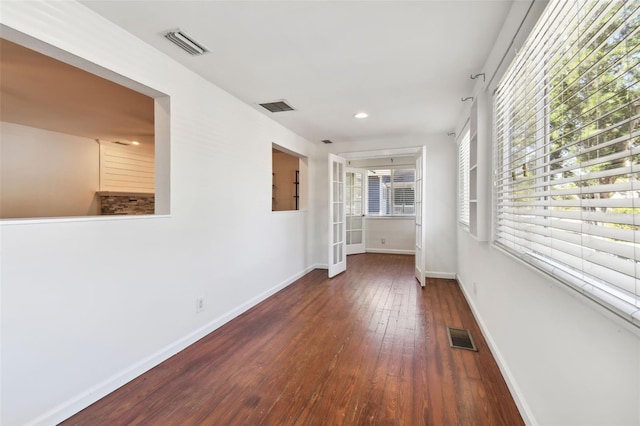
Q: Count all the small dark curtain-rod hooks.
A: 3